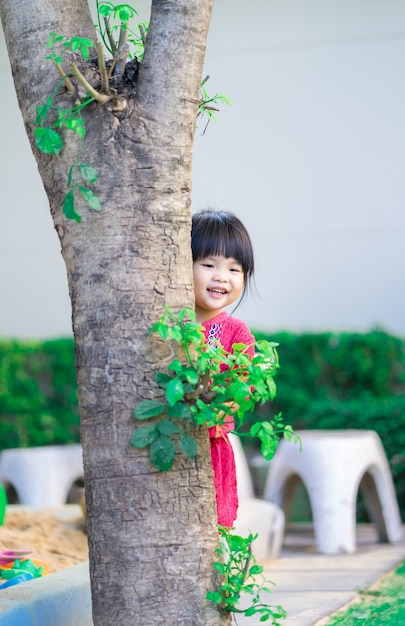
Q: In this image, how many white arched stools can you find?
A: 2